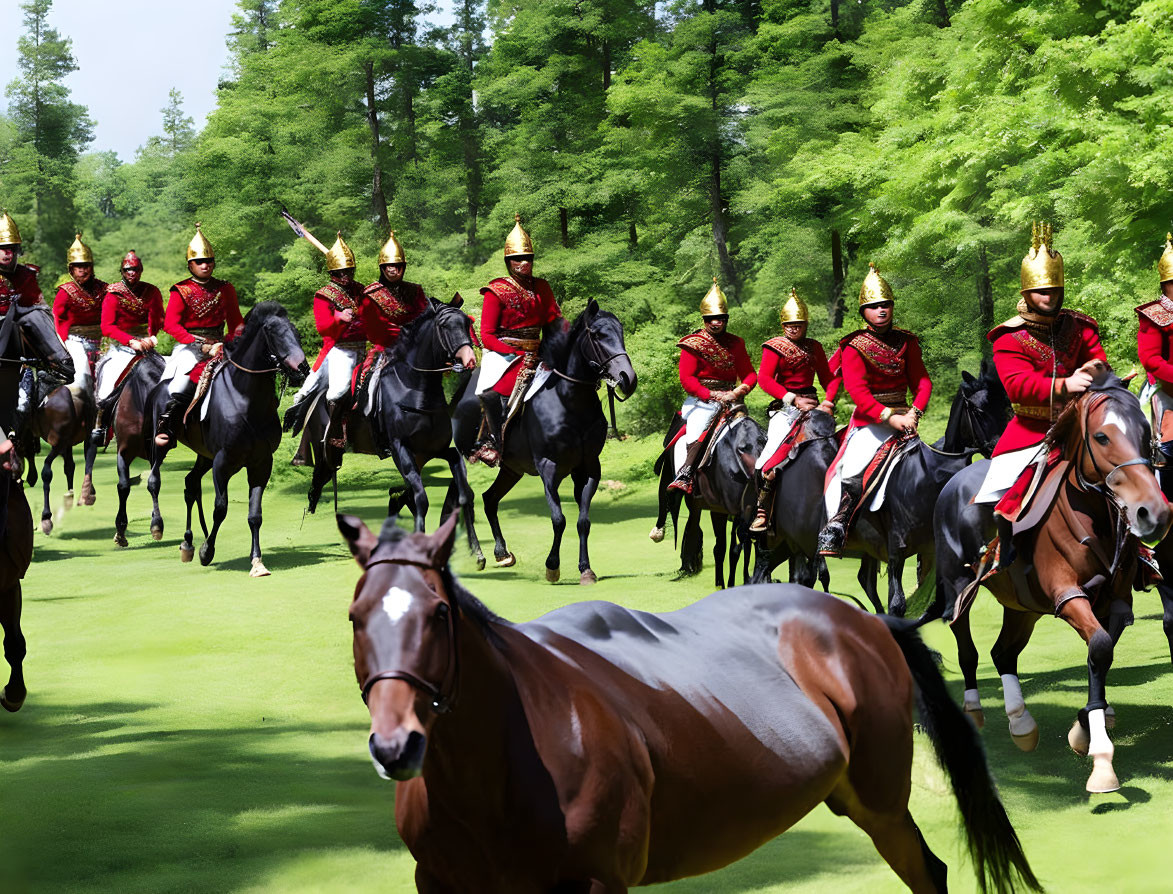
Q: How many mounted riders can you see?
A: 12